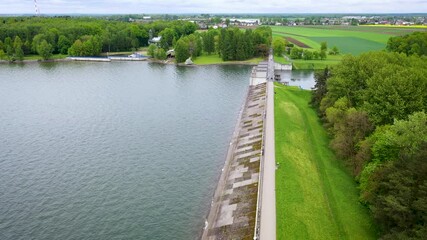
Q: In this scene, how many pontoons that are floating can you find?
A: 2